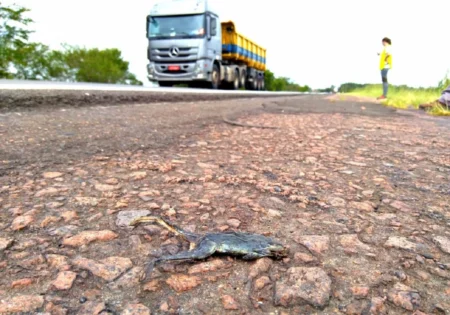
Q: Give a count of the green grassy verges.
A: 1